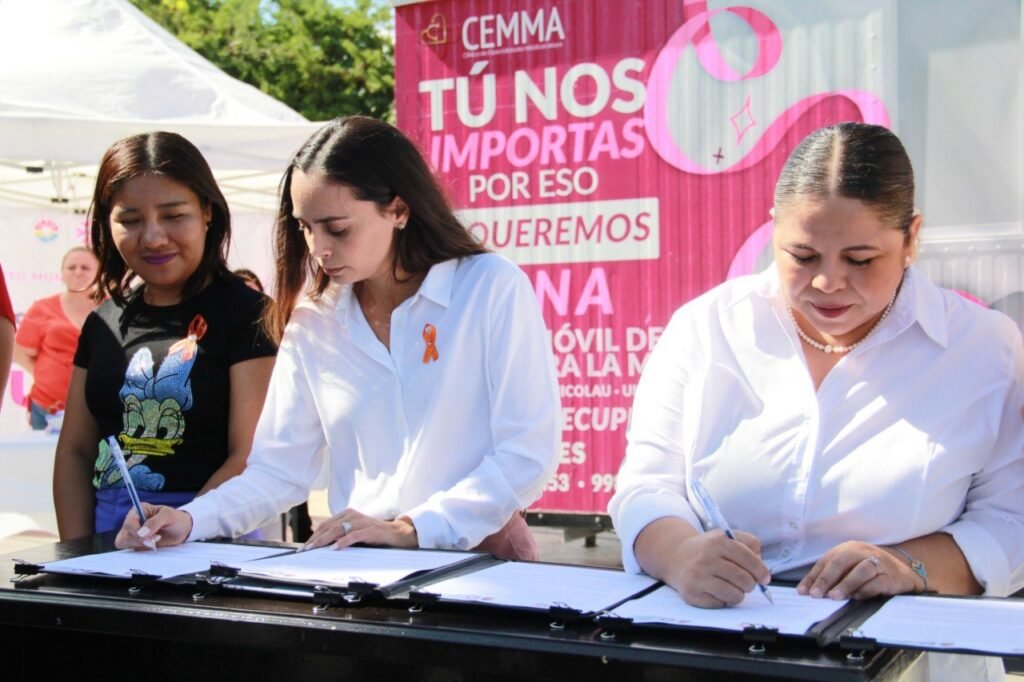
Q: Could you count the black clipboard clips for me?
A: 11